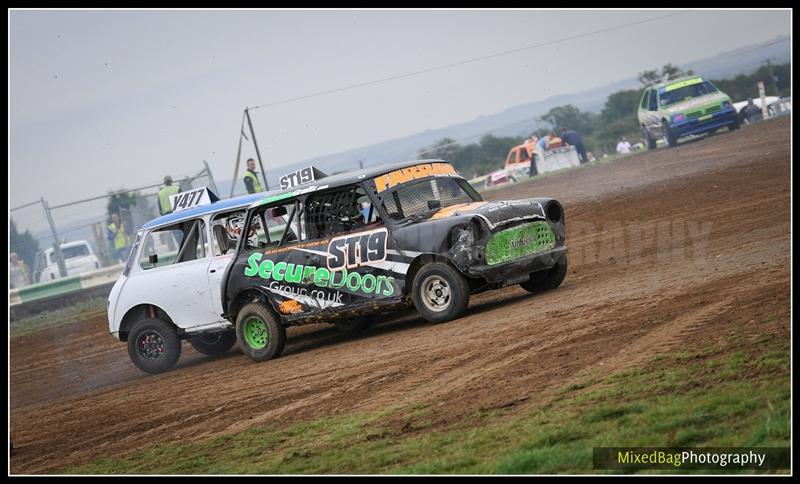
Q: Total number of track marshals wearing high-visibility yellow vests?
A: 3